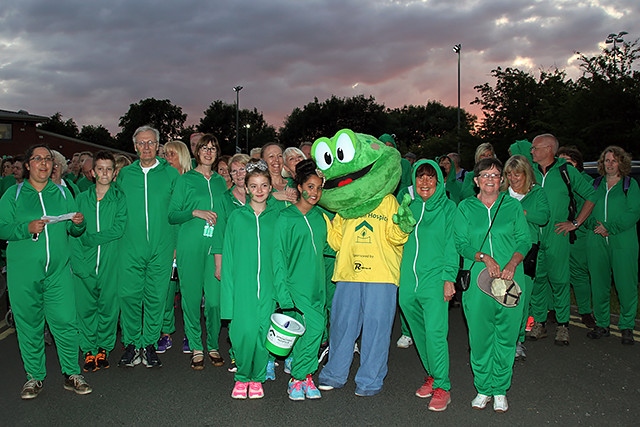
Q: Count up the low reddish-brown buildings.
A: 1